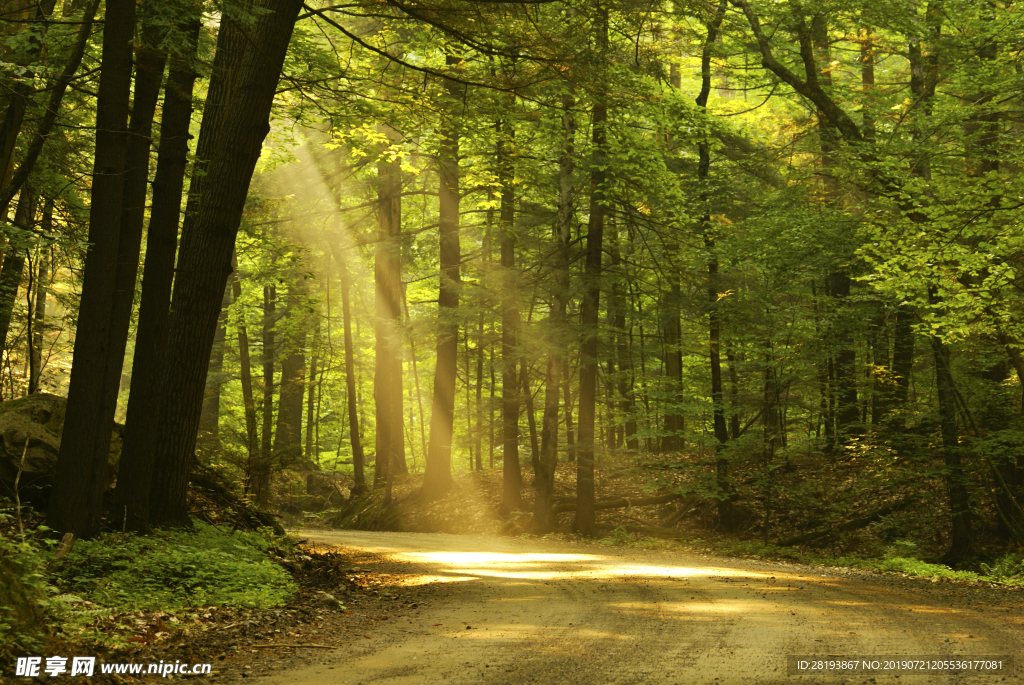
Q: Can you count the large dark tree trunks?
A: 4